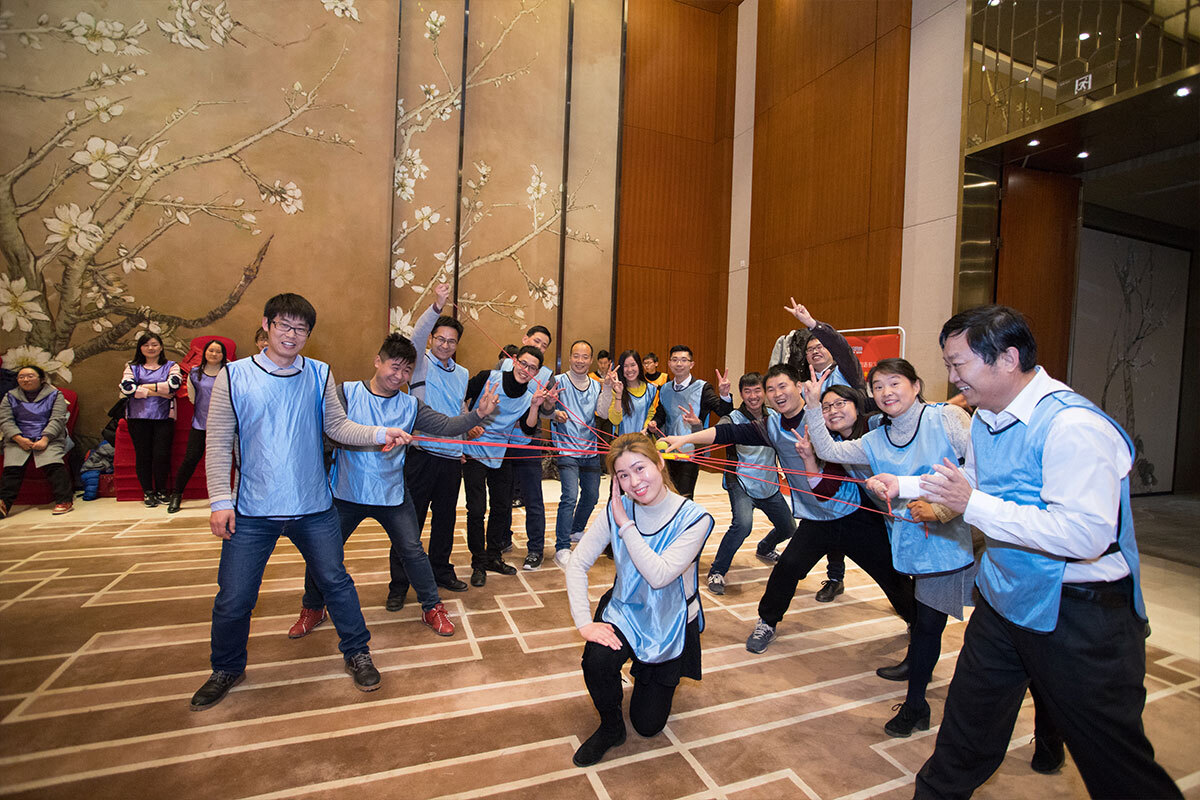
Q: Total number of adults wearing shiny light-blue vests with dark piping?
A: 15